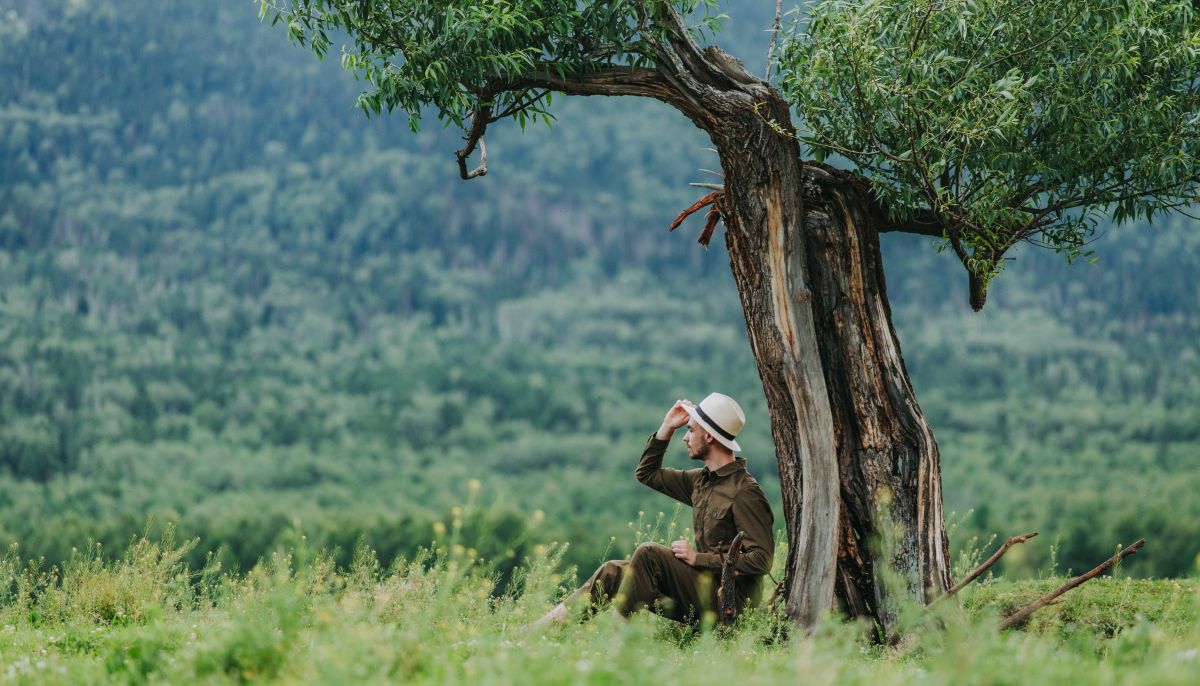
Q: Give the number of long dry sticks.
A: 2